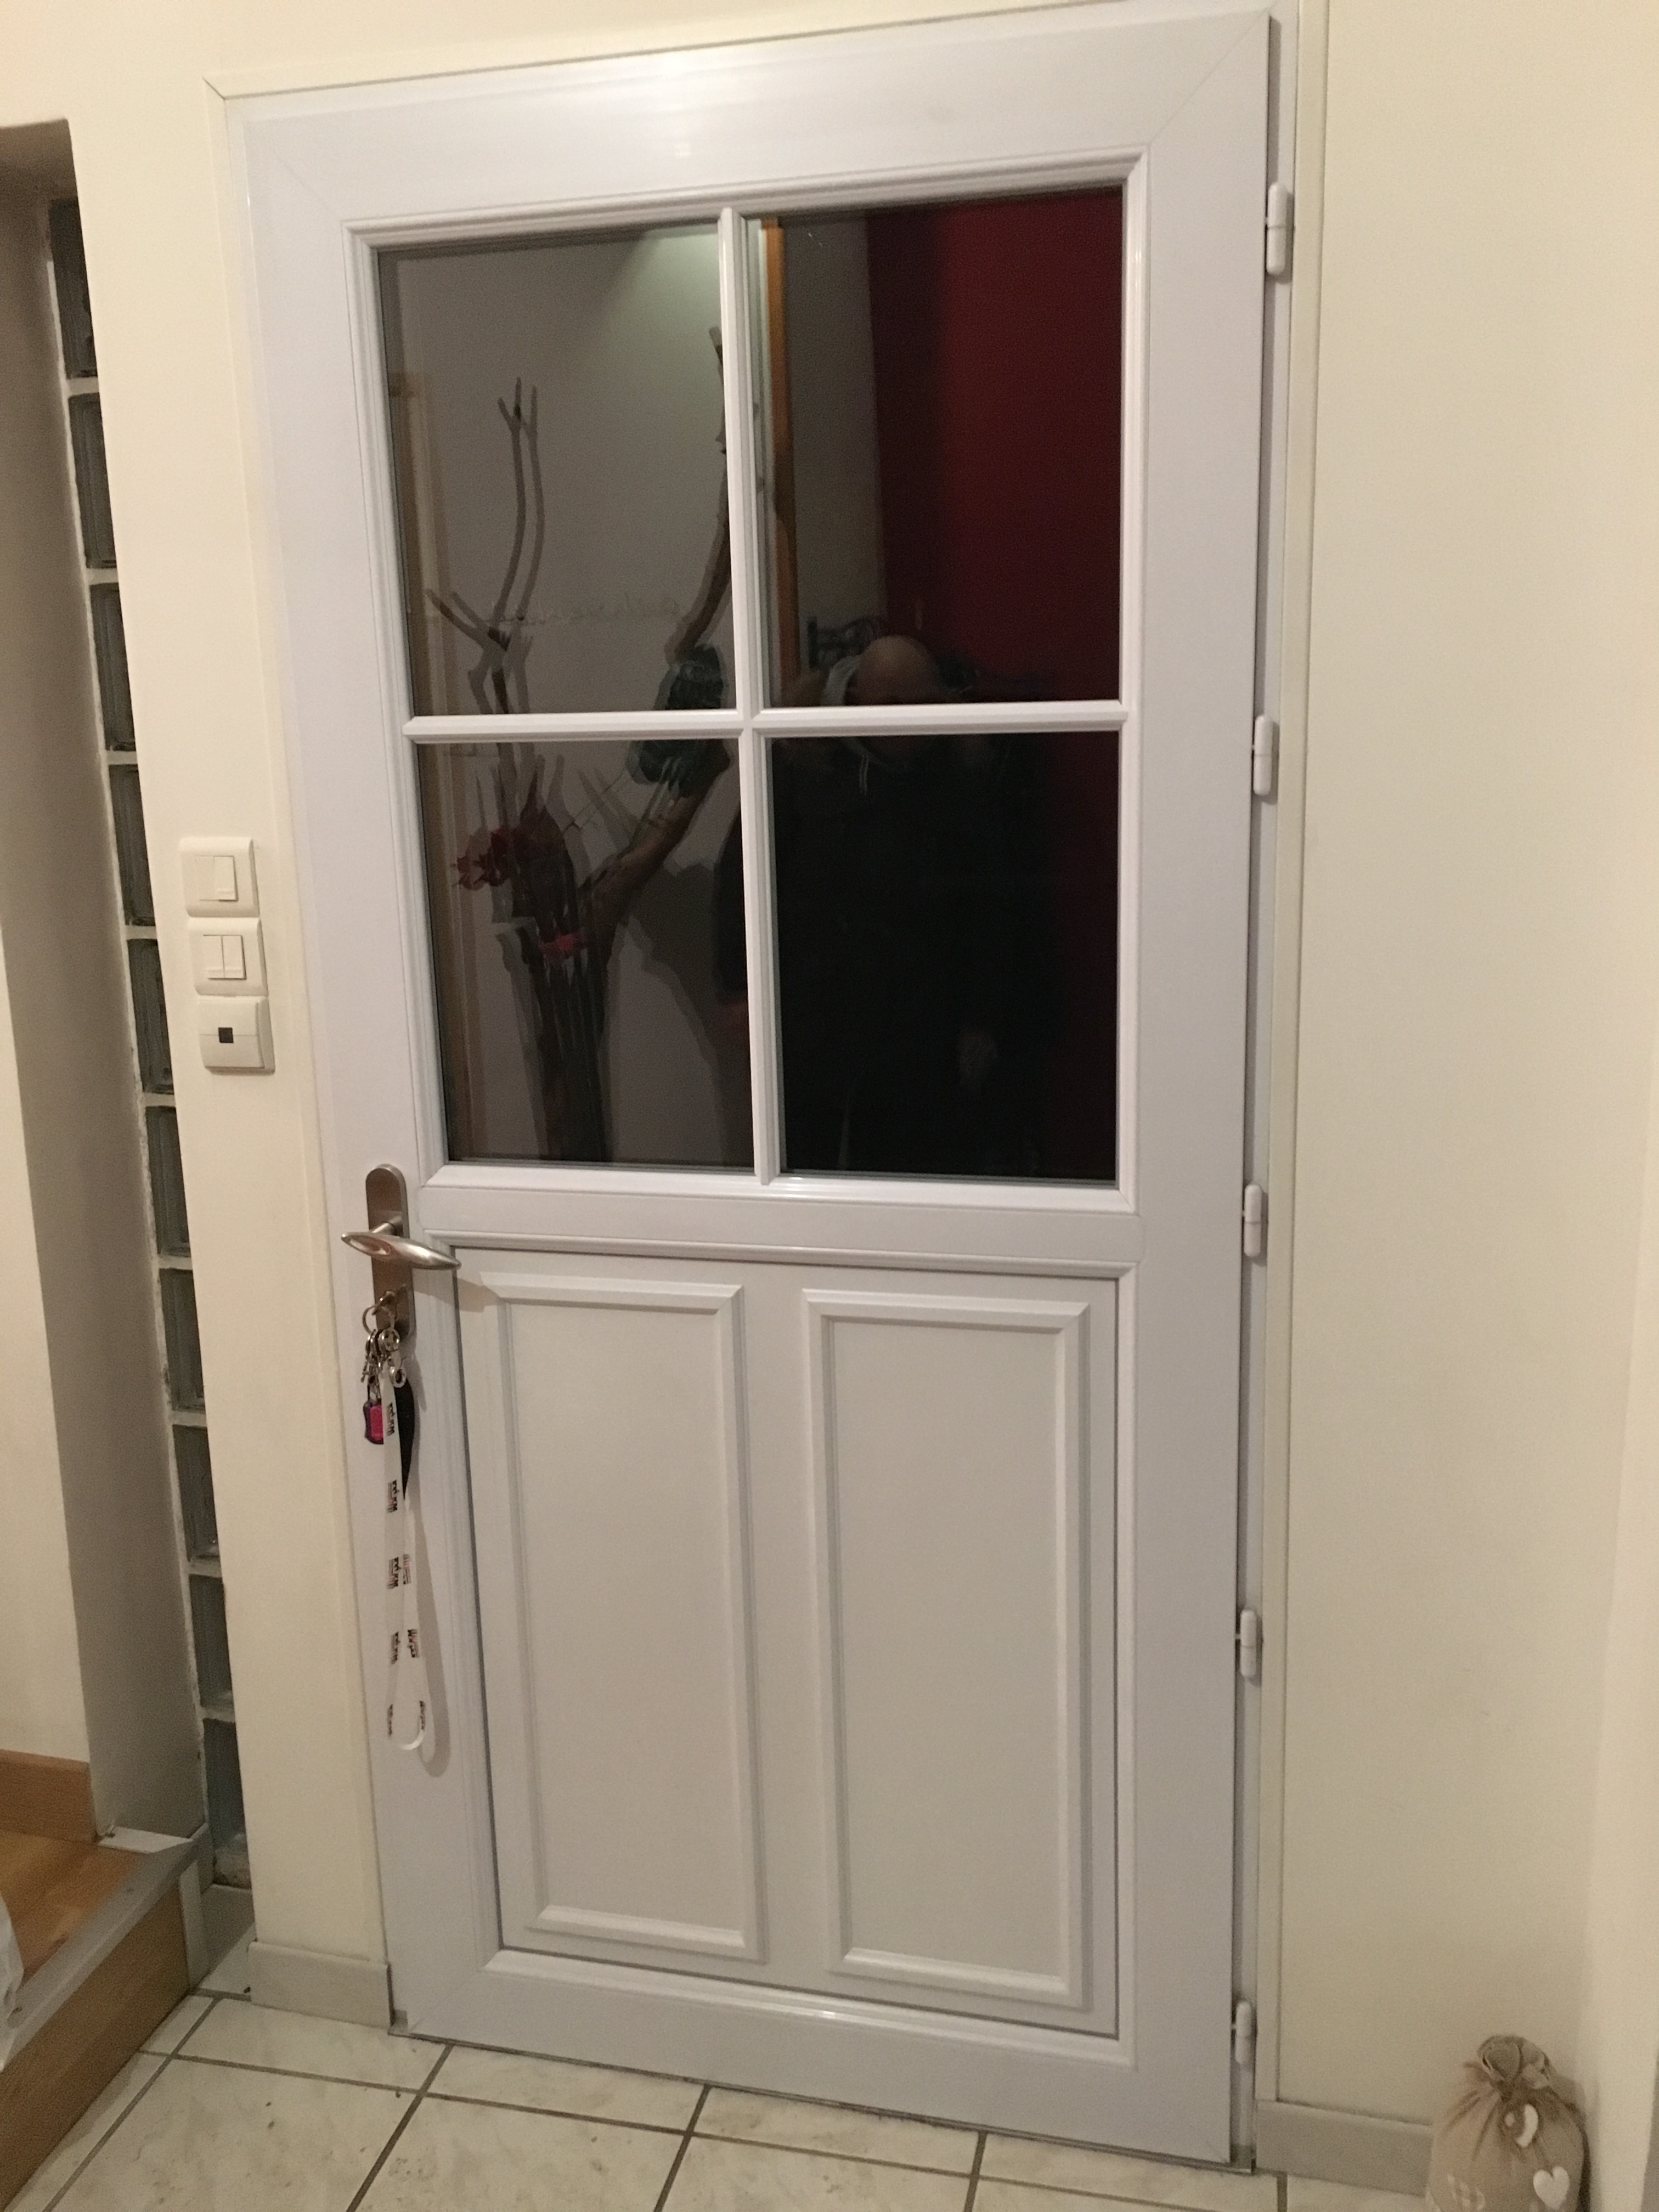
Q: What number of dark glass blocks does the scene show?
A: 10